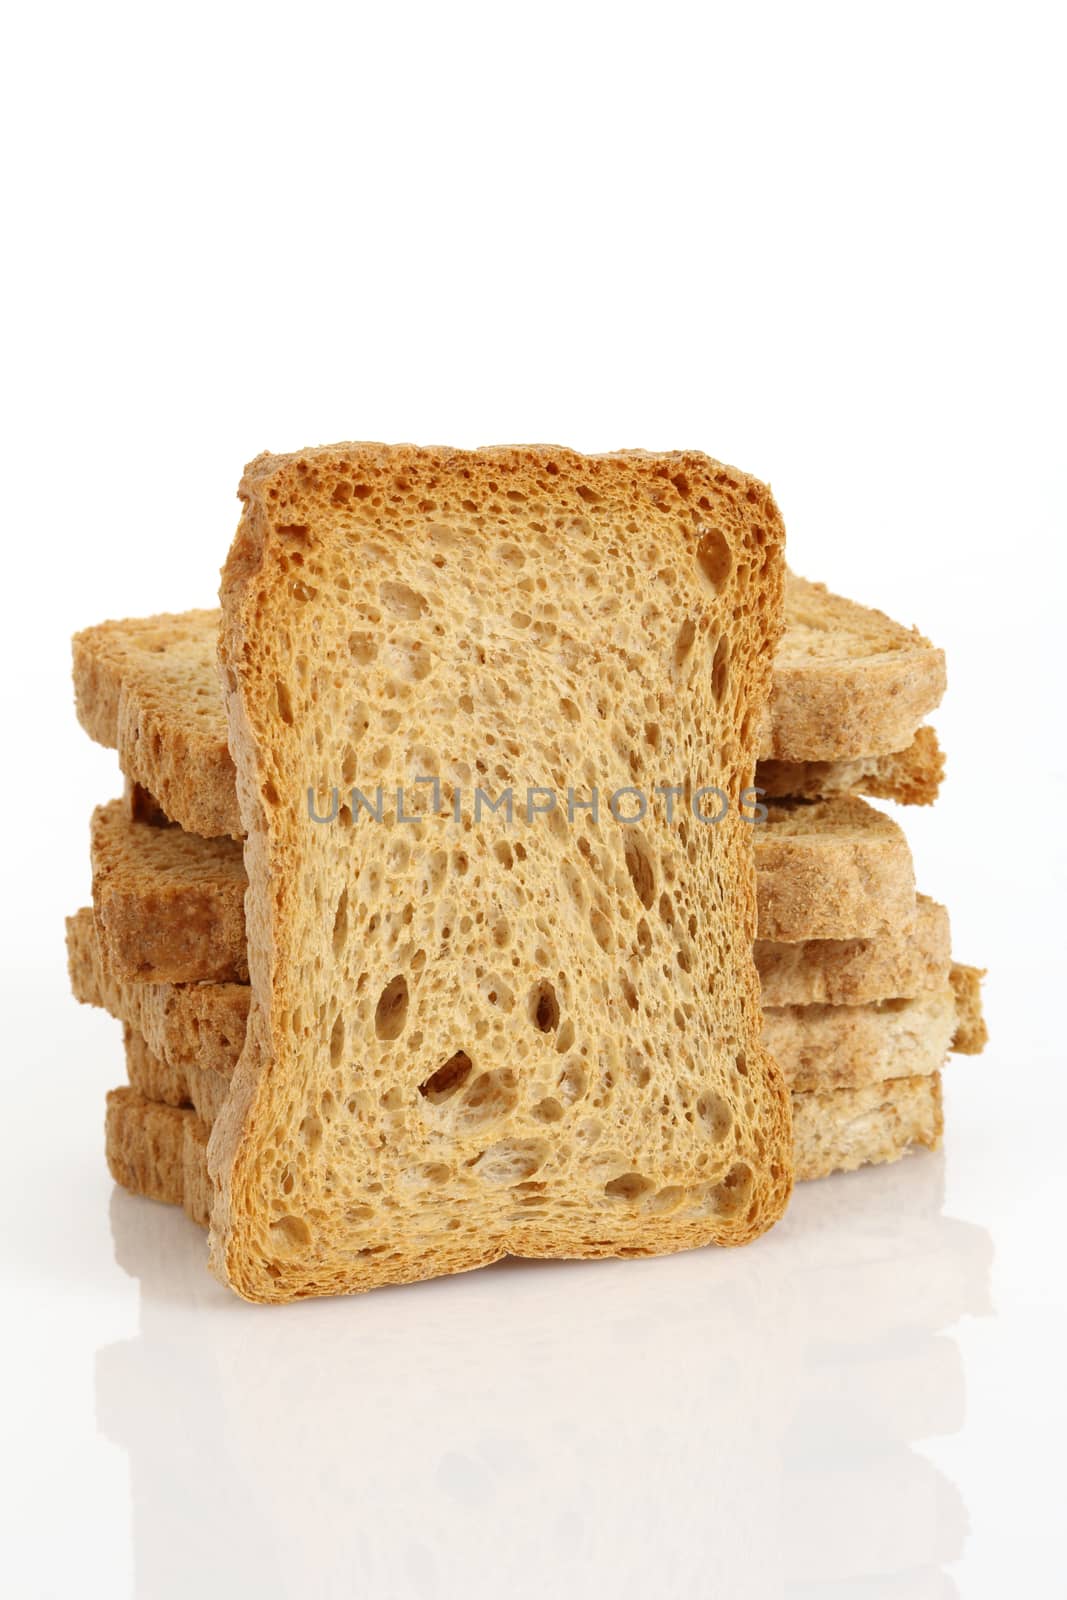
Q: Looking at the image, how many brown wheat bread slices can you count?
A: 7